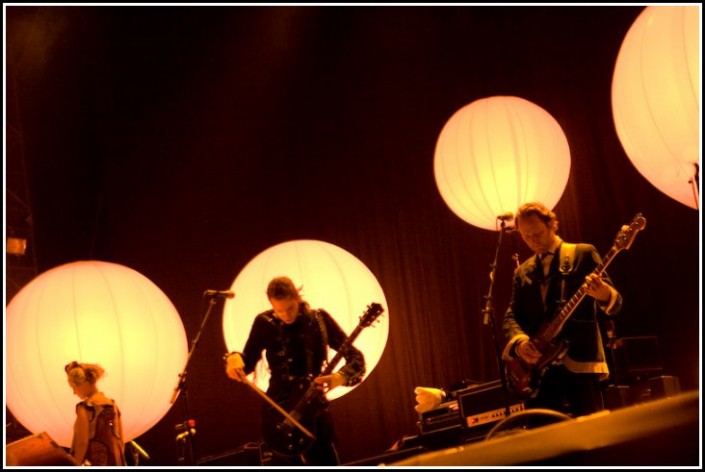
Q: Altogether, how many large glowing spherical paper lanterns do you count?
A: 4